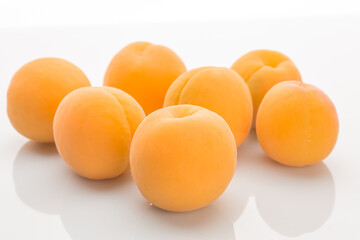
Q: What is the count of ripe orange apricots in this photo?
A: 7